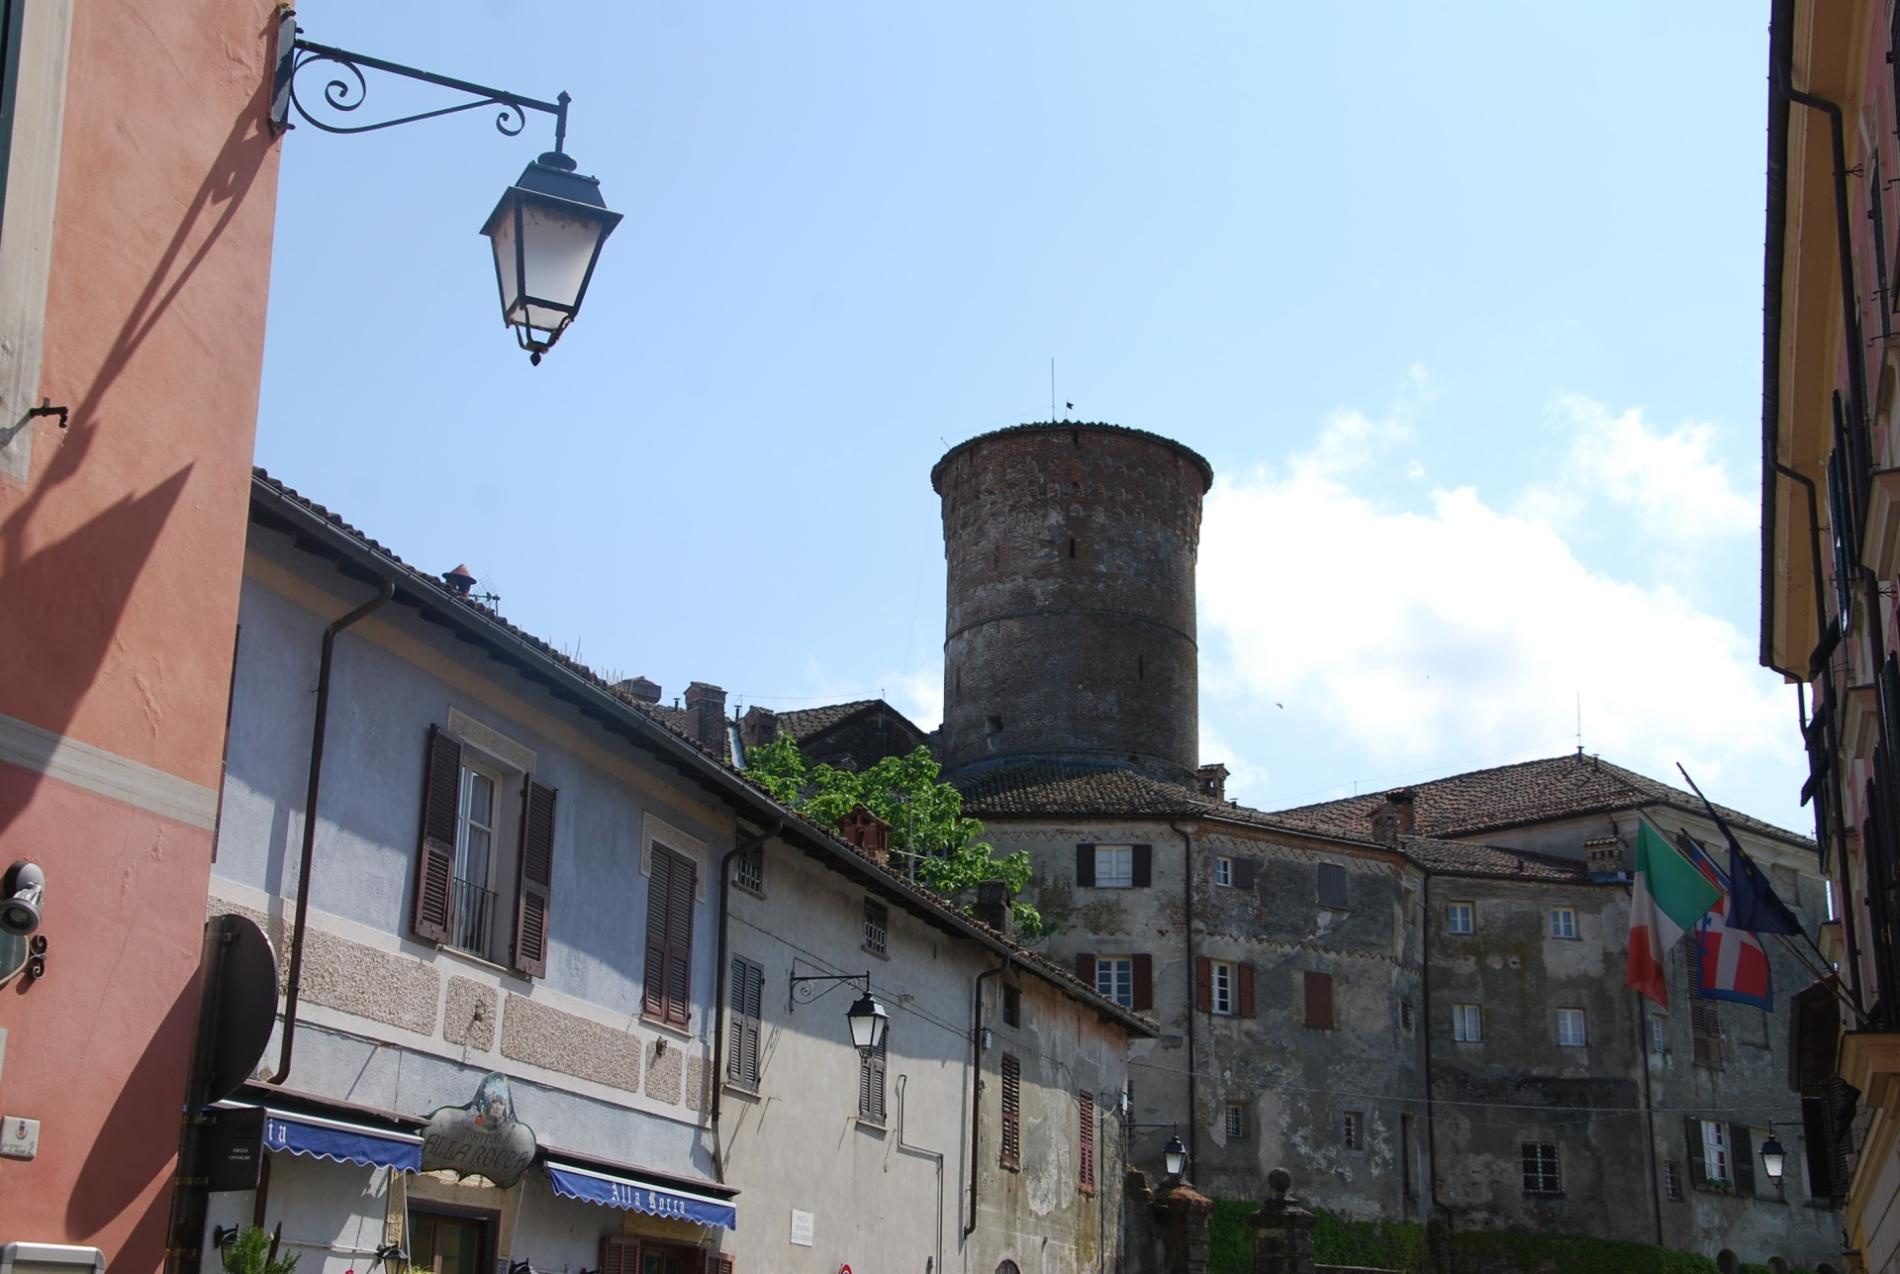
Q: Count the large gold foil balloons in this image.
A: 0